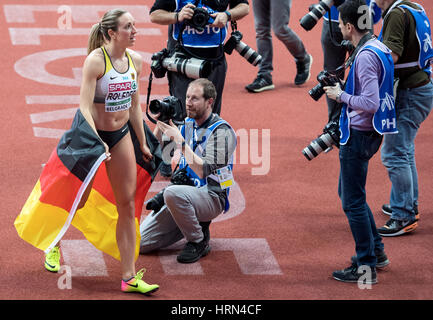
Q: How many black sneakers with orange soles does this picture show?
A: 2